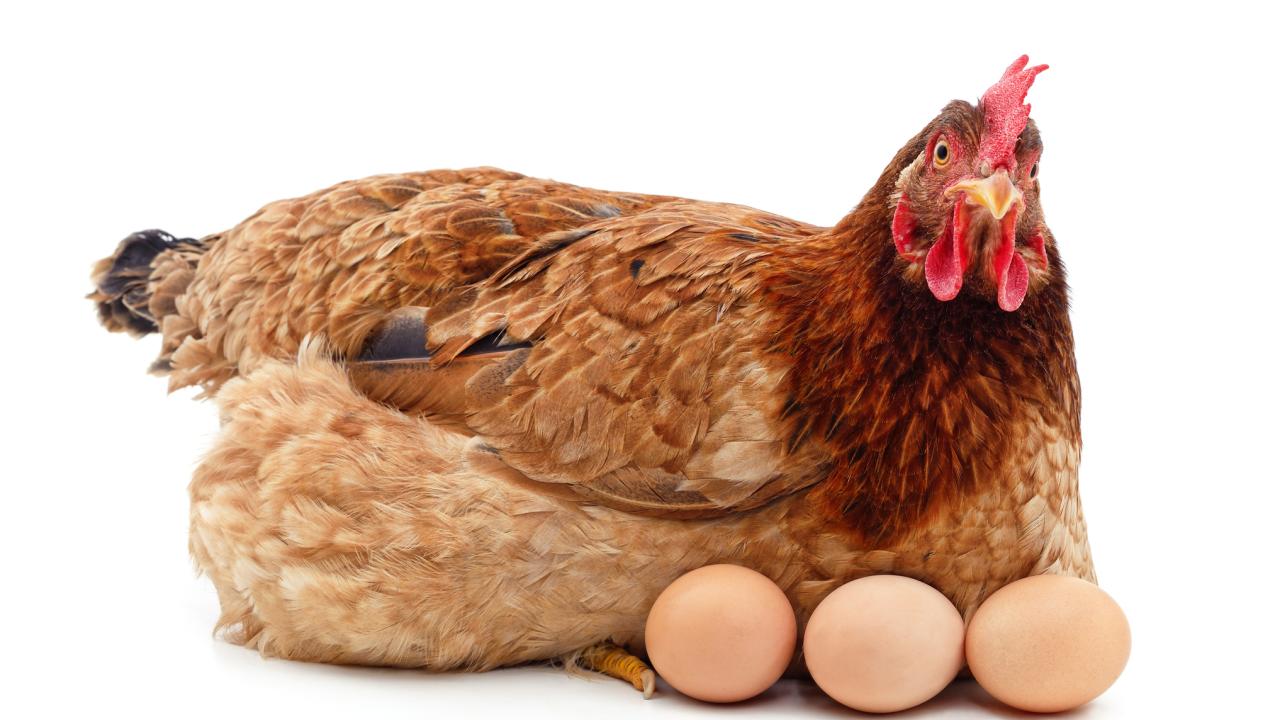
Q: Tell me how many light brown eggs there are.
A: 3